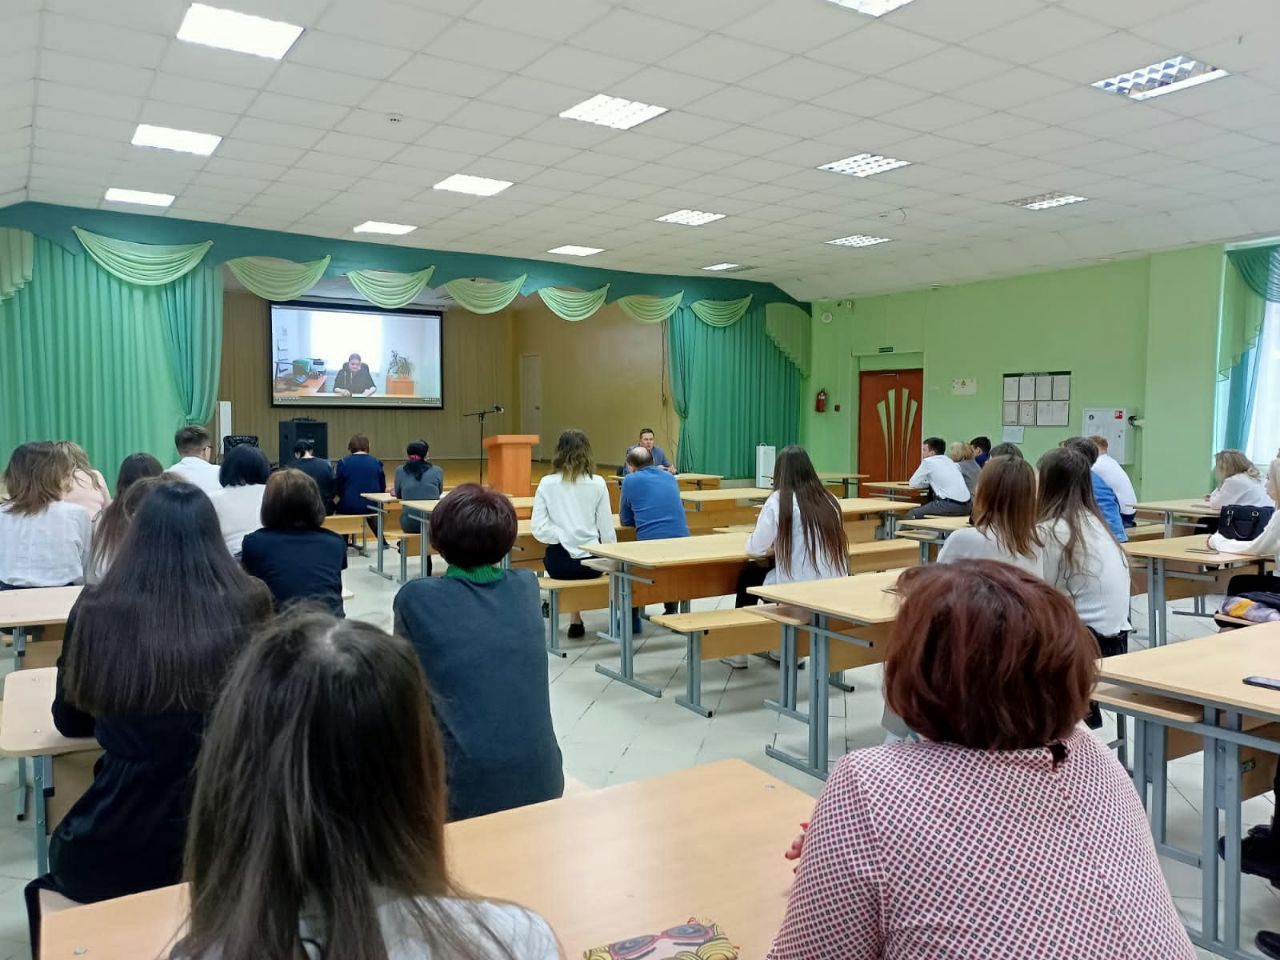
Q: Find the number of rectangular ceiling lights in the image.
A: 14